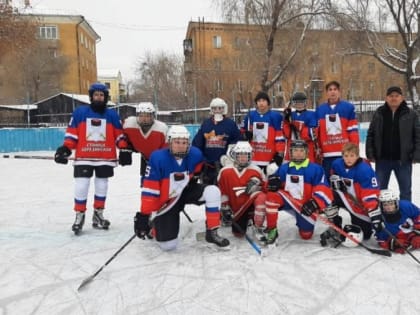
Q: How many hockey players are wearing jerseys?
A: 11